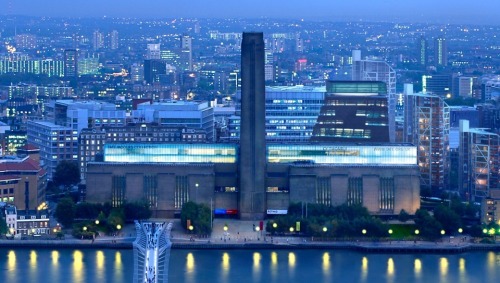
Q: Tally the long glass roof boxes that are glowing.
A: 2